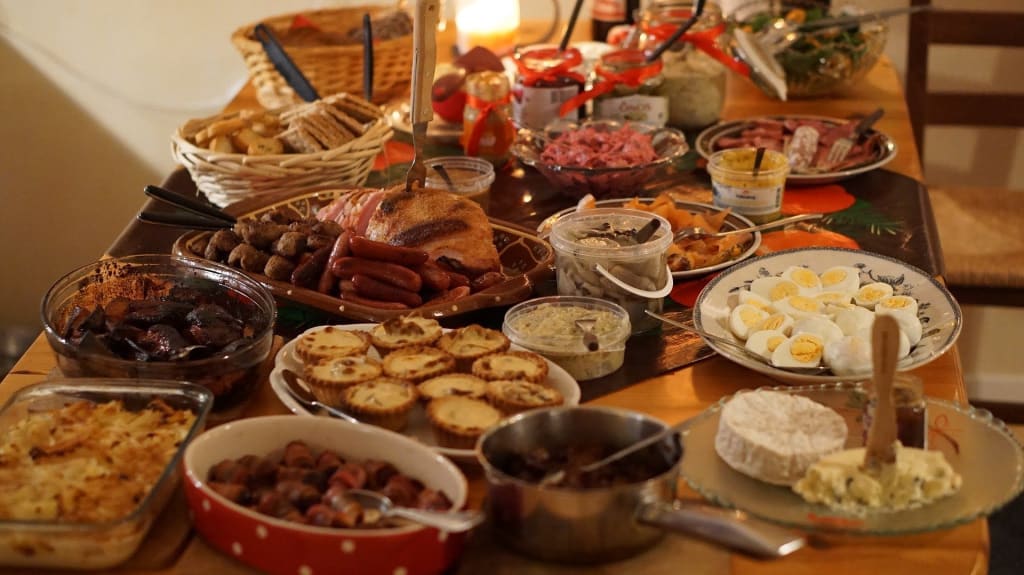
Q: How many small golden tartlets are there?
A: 10